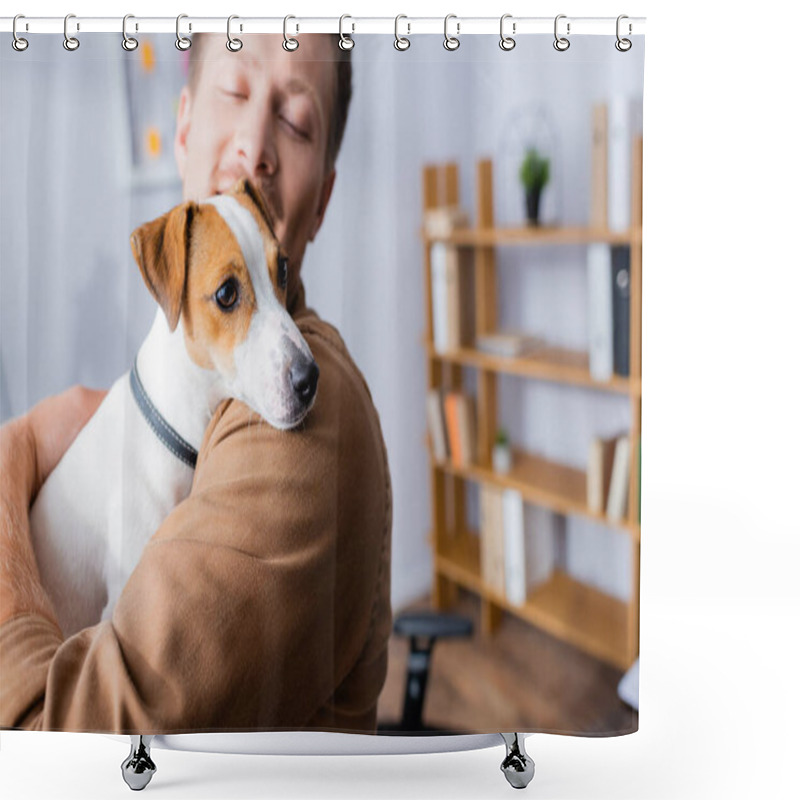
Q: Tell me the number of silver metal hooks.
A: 12